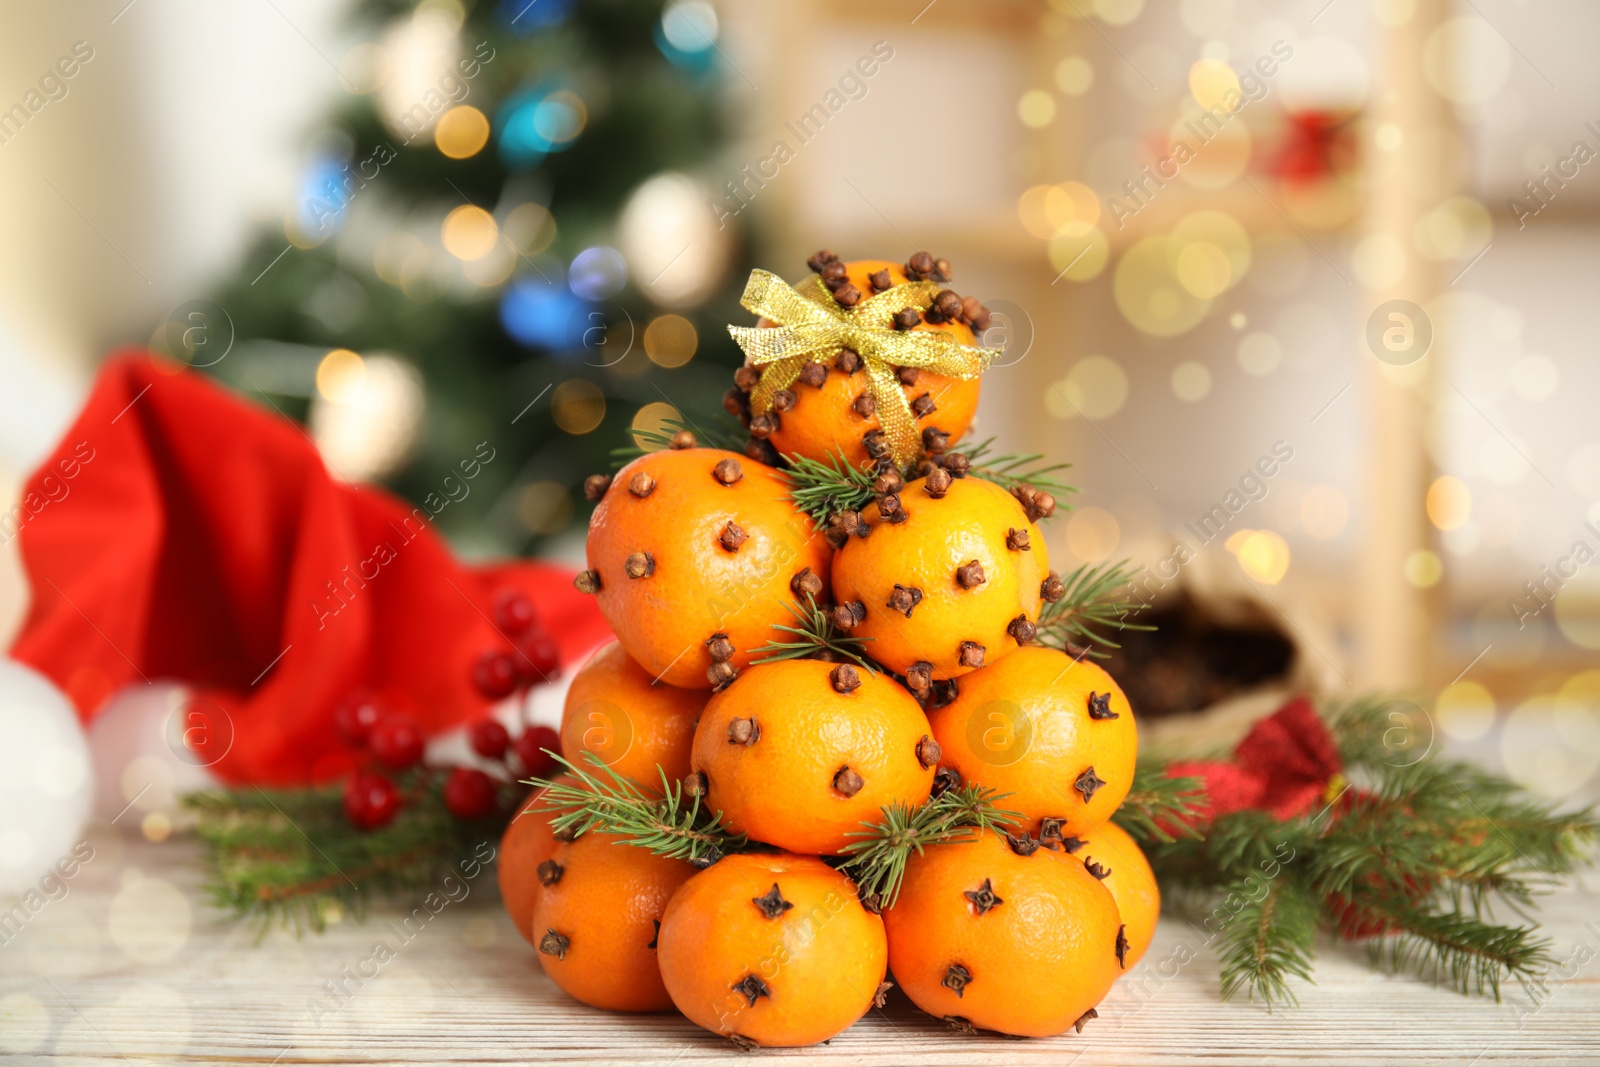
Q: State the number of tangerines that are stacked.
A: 11